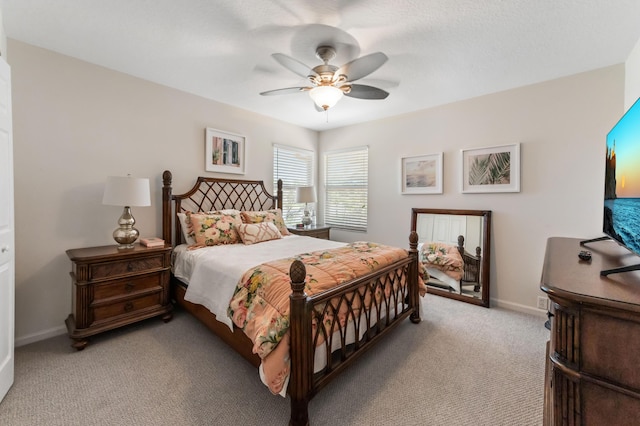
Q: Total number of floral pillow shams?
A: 2